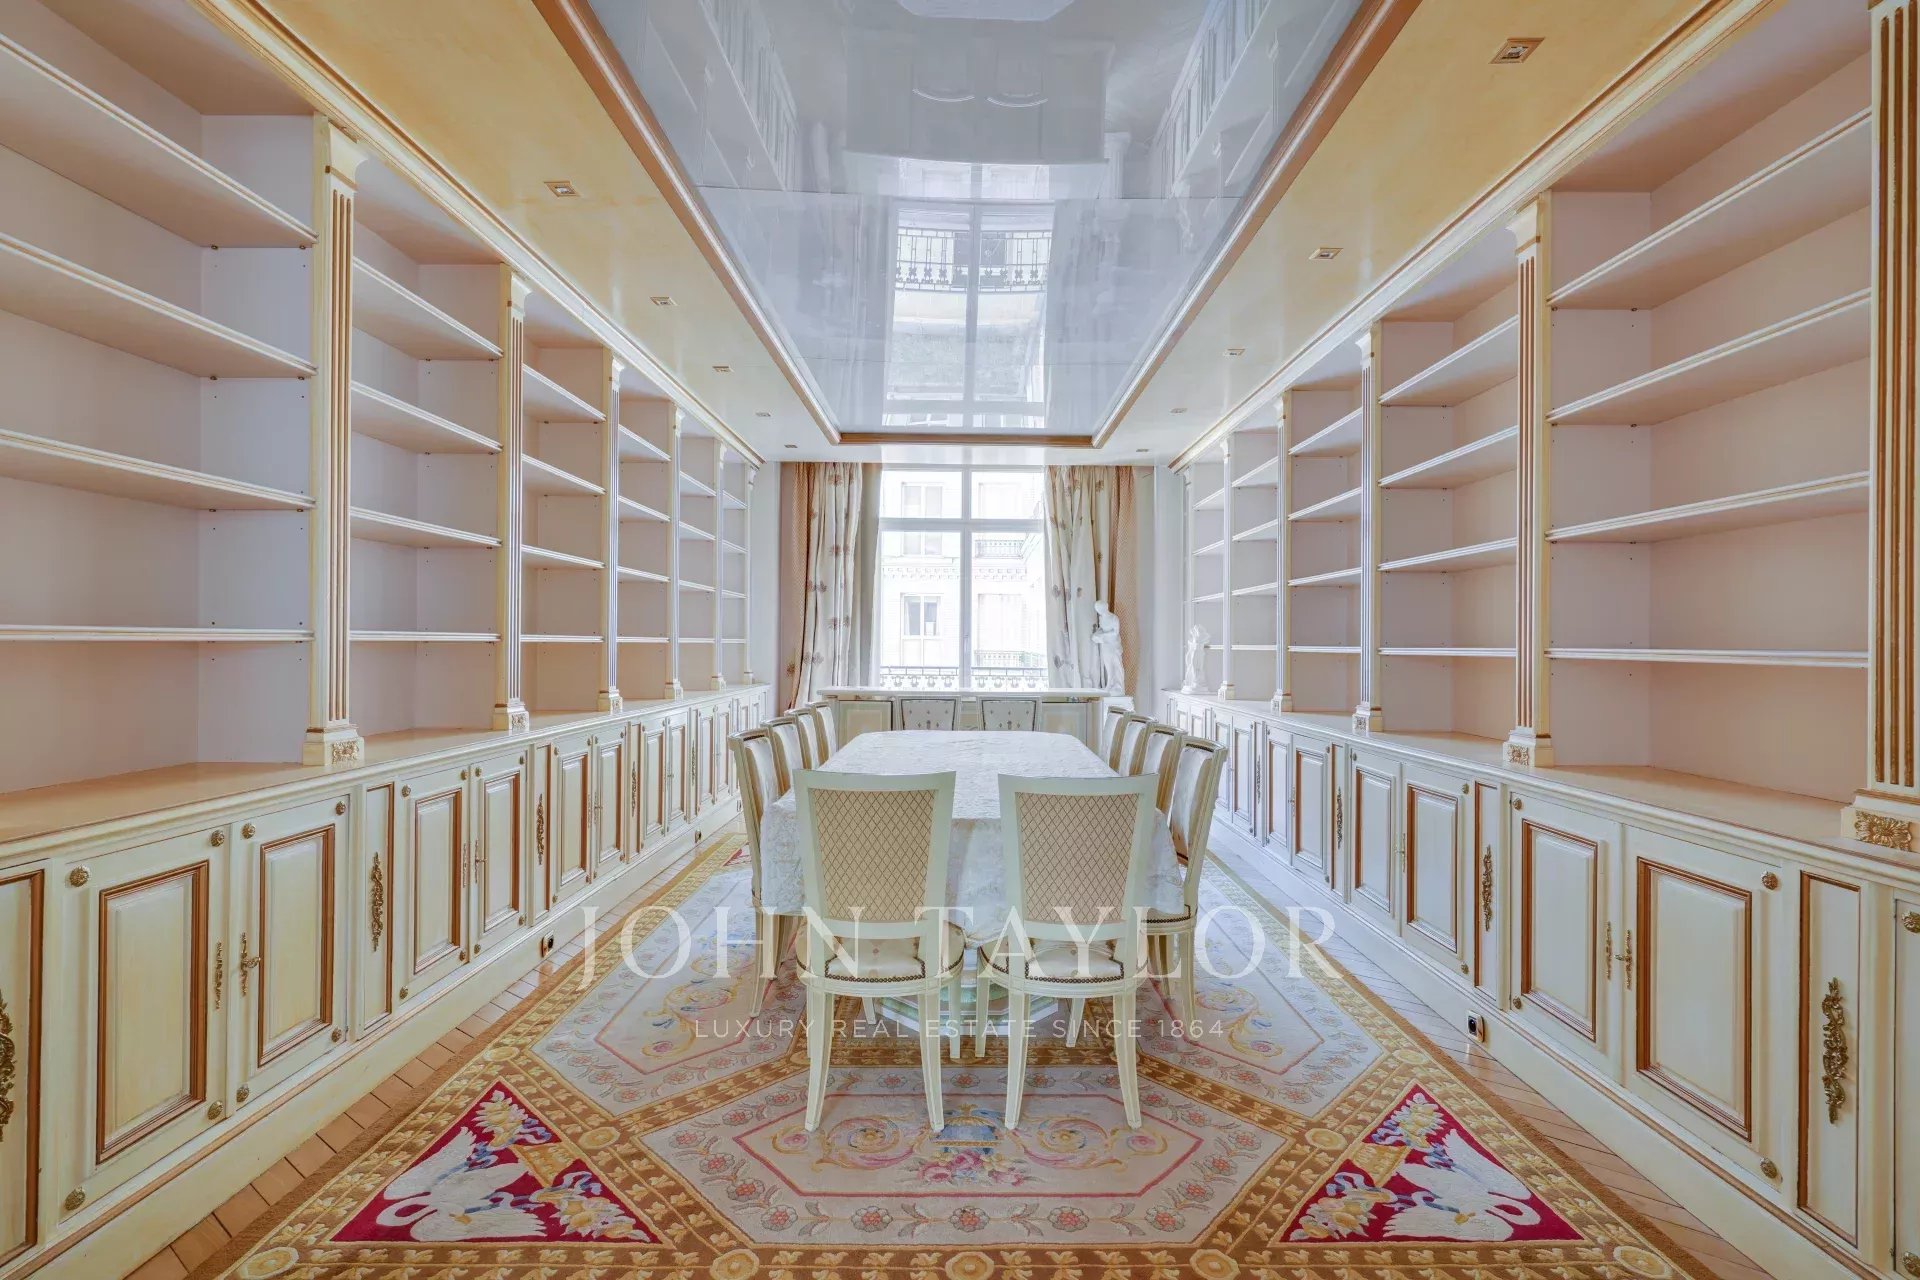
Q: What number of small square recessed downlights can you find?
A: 10